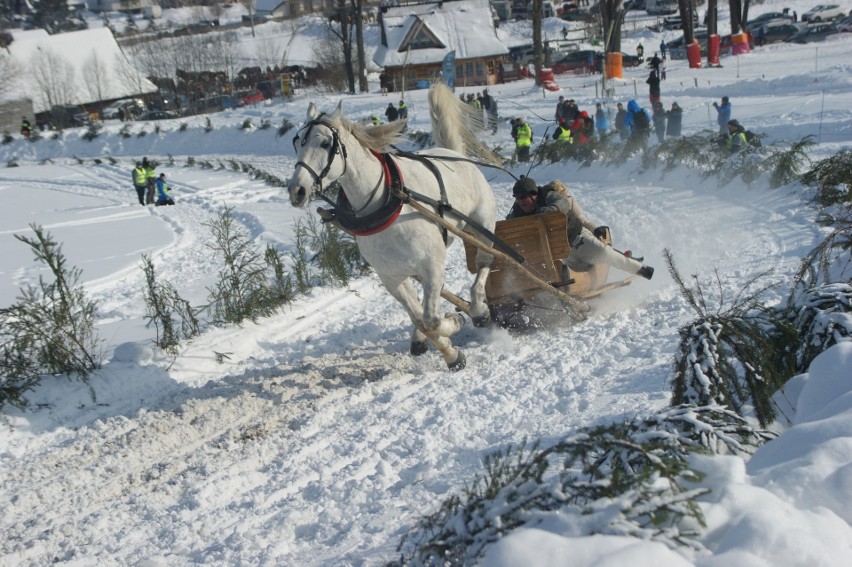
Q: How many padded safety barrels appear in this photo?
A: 5